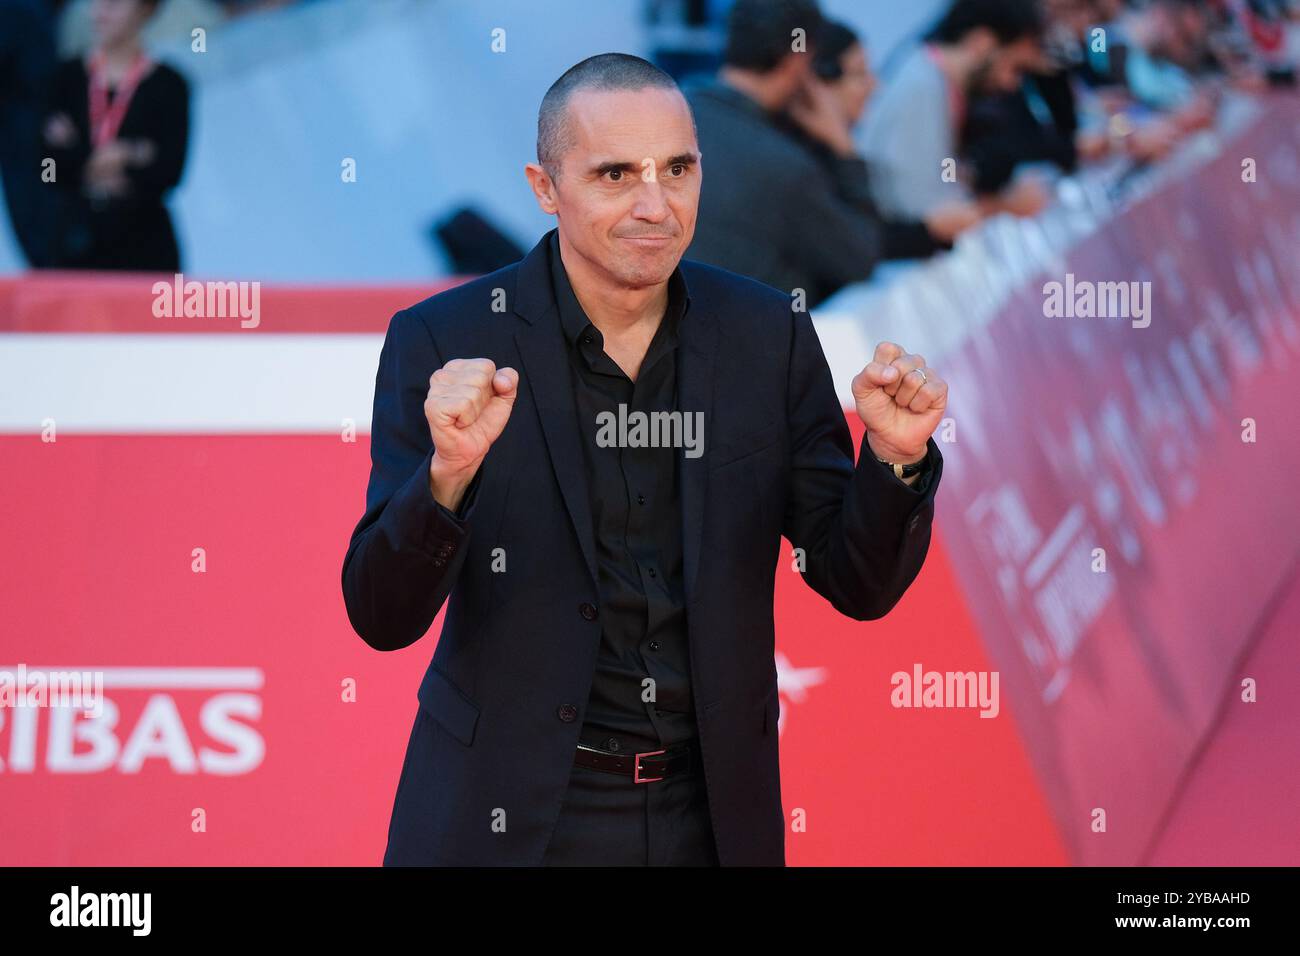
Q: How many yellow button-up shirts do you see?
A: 0